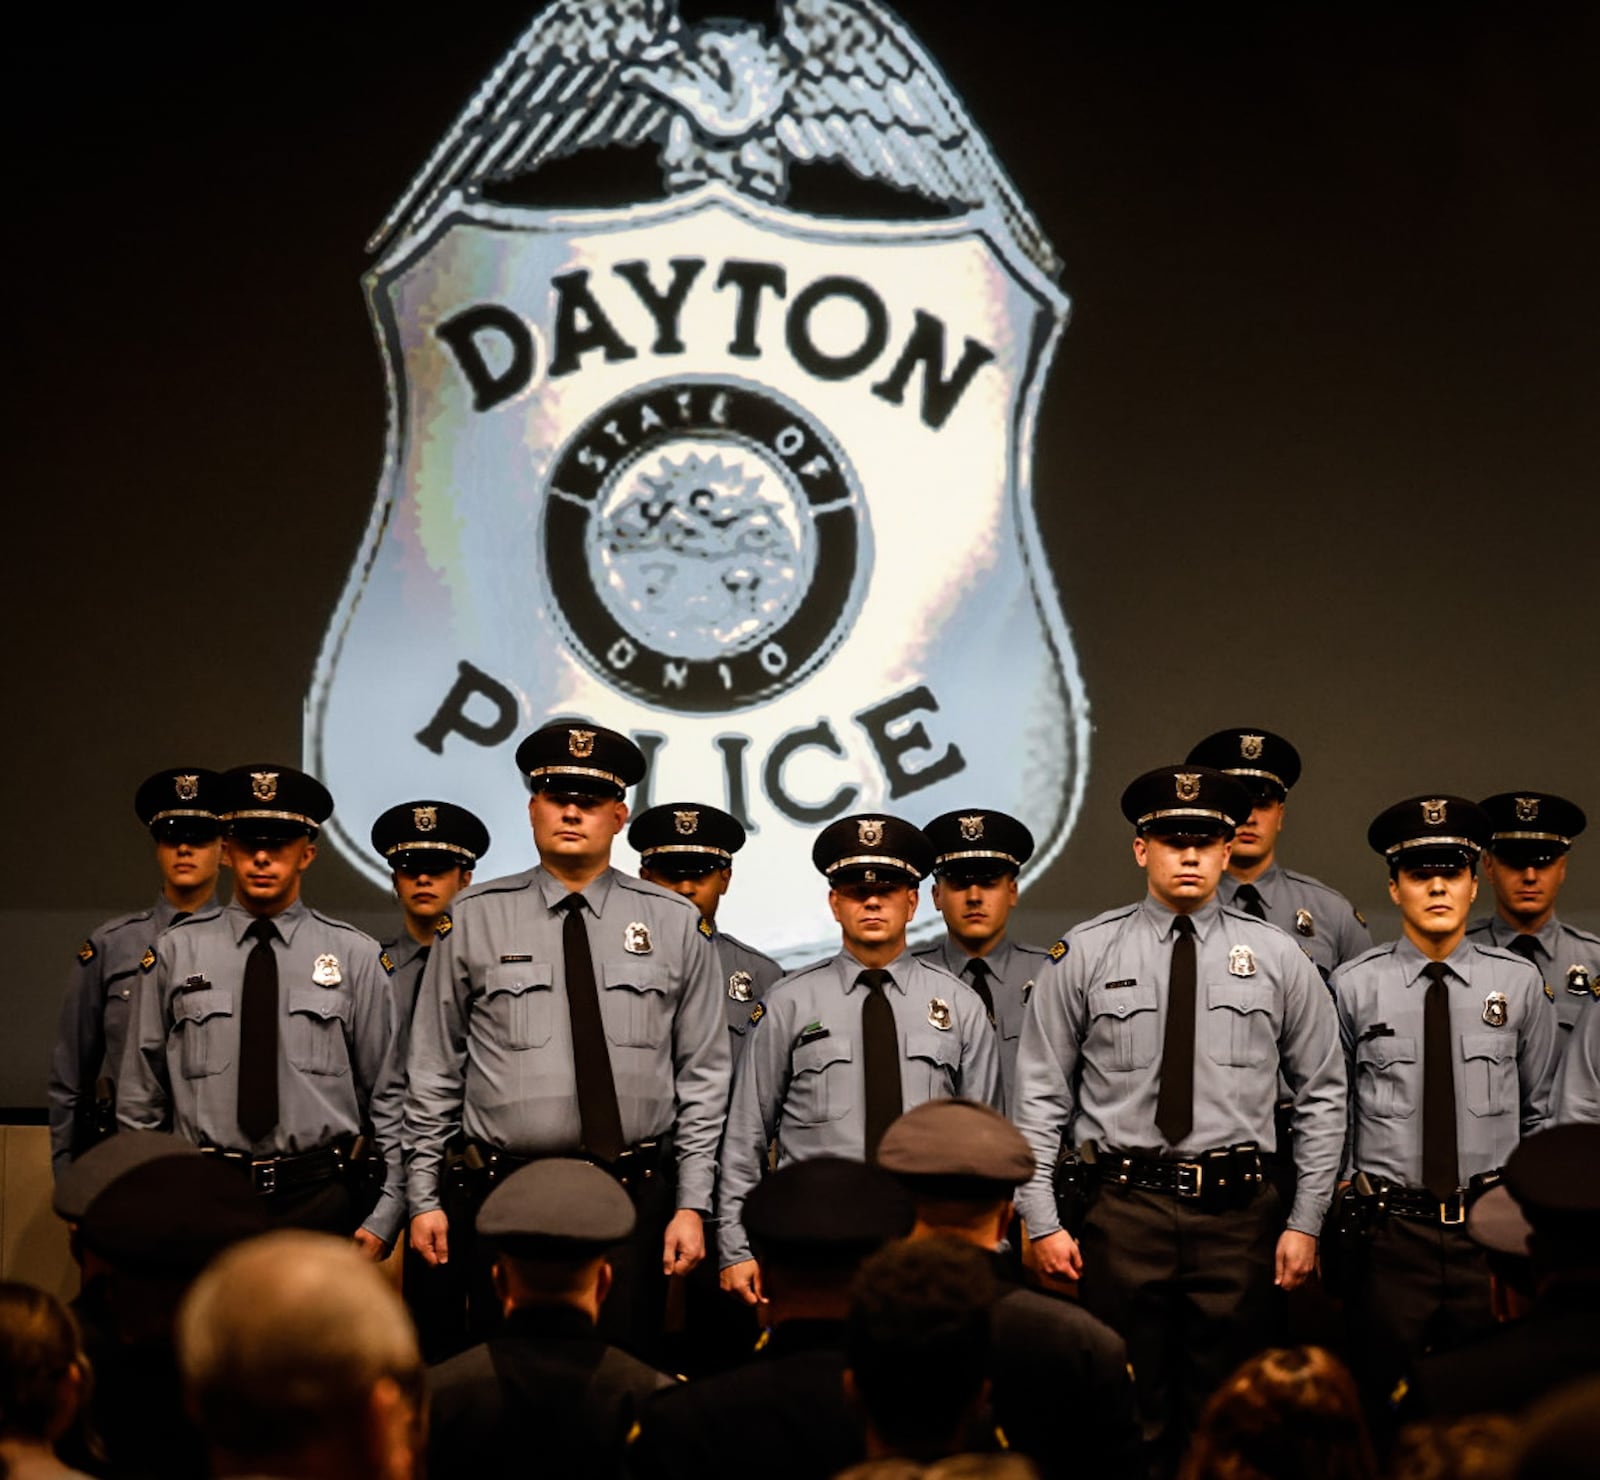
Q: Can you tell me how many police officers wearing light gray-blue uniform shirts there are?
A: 11